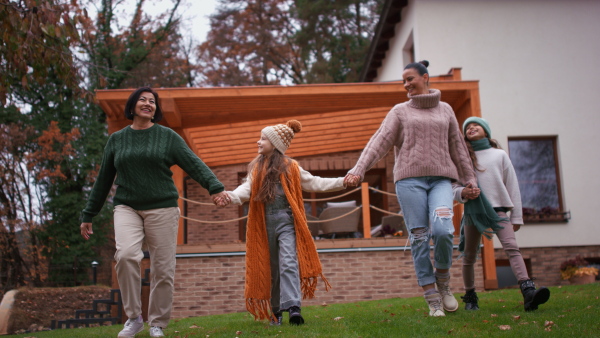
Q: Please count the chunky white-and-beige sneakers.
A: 2